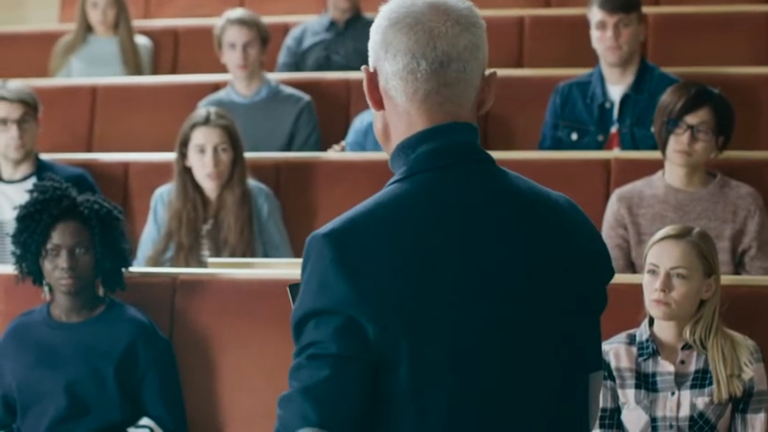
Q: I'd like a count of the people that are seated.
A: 10